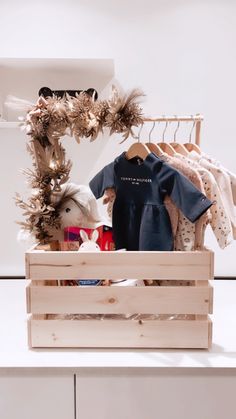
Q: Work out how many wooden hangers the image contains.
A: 5